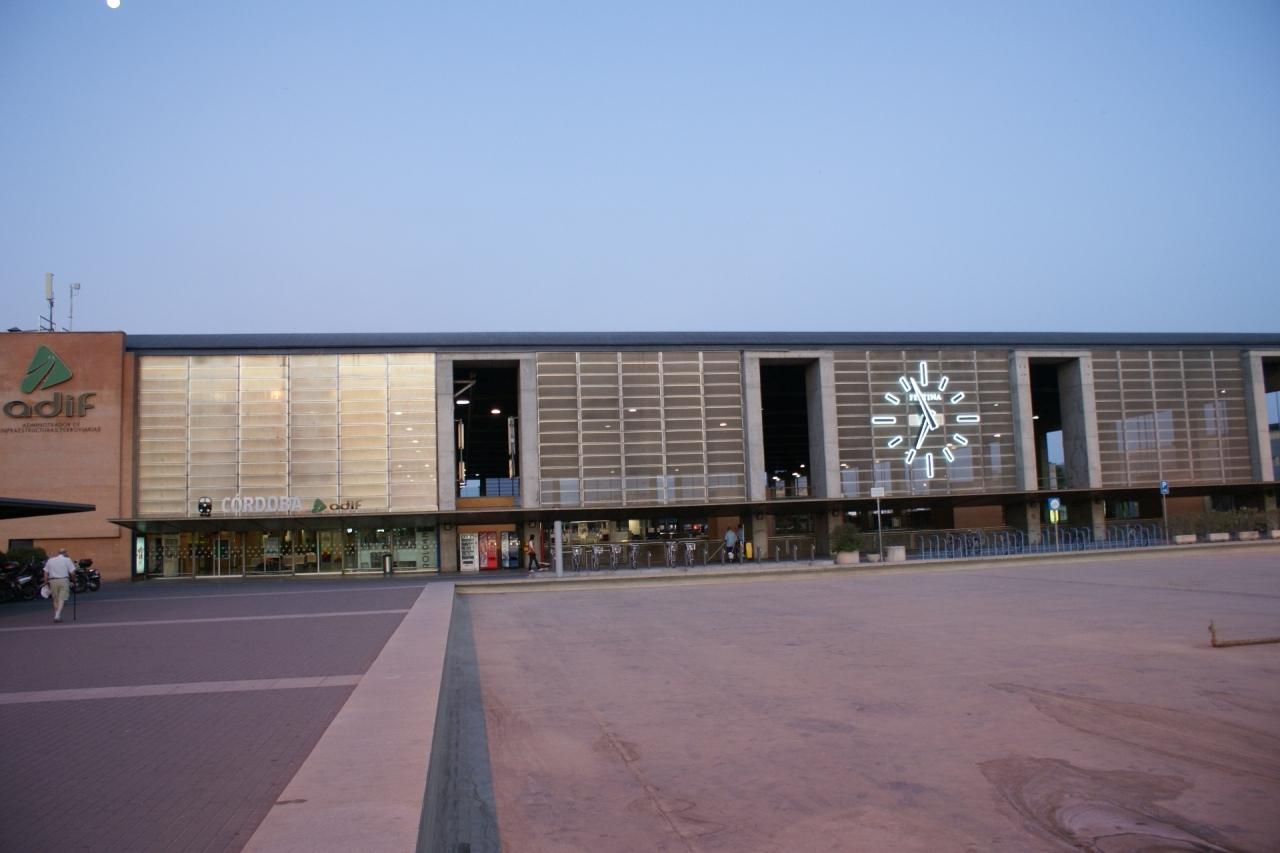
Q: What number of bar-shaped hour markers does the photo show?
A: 12